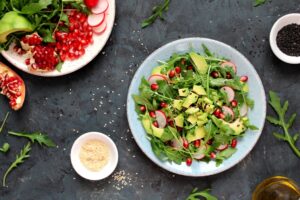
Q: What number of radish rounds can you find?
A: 12